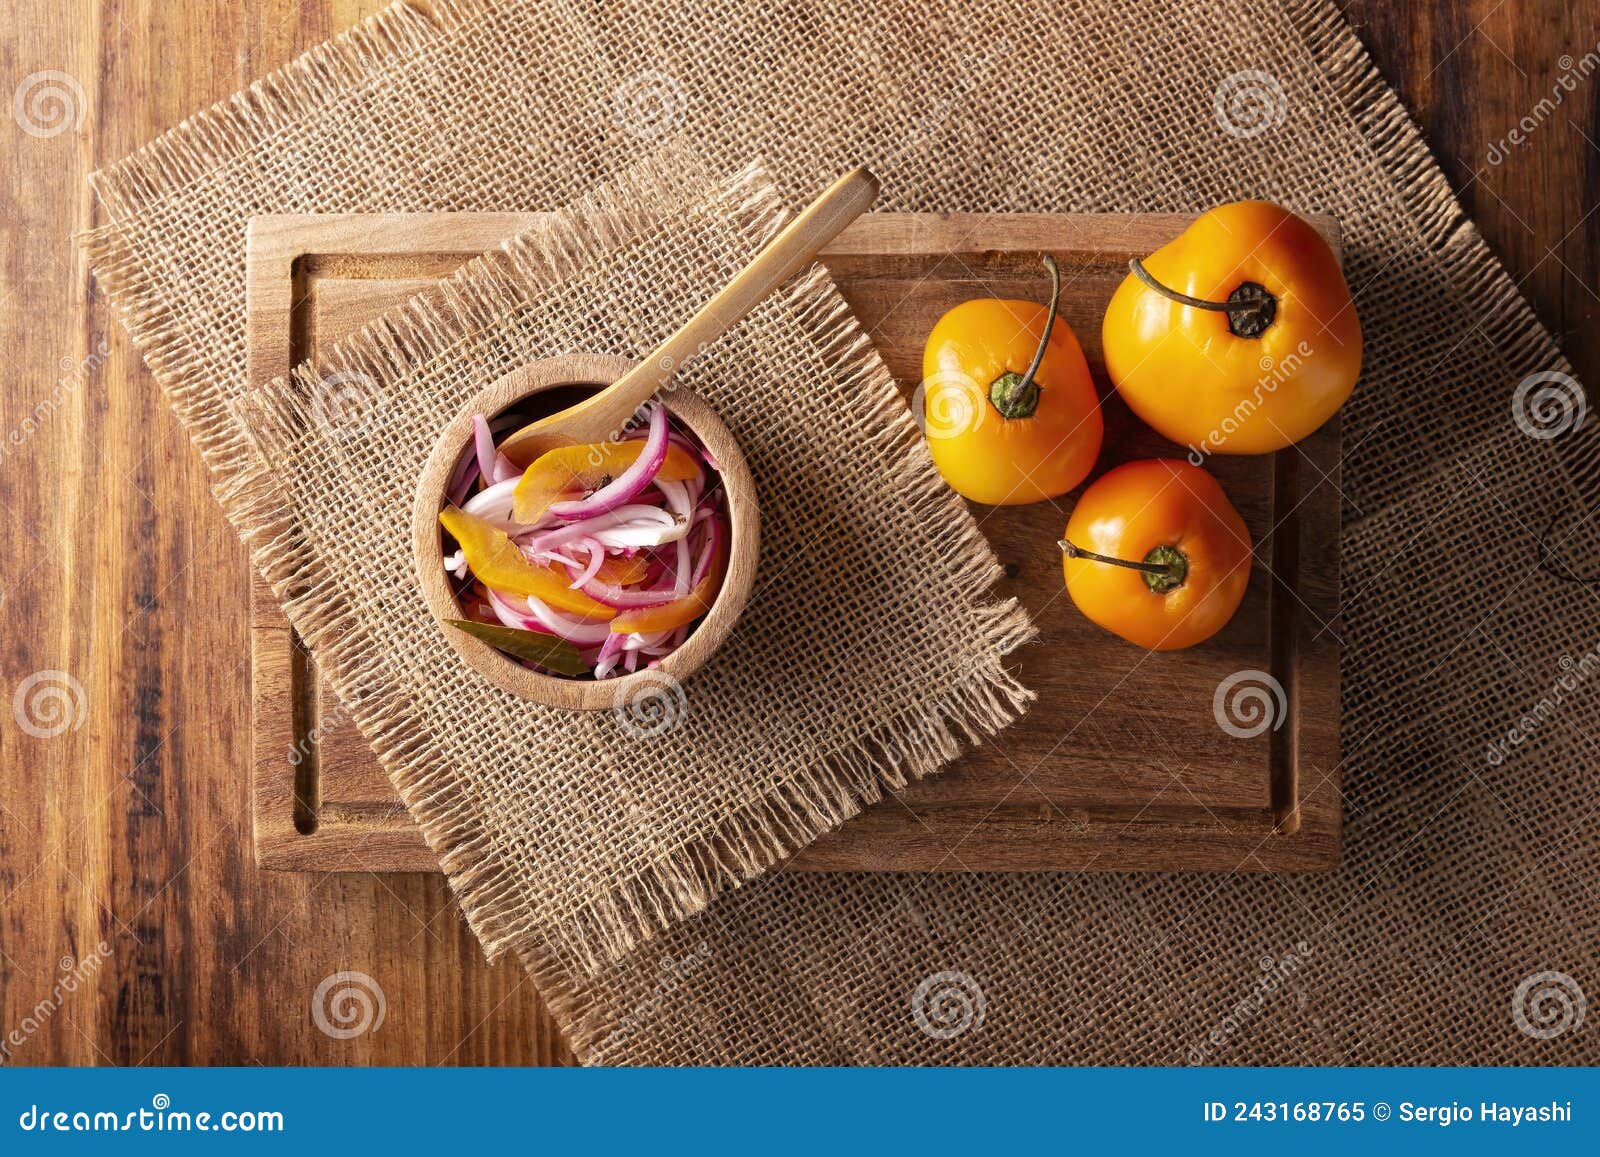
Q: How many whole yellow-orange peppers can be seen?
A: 3